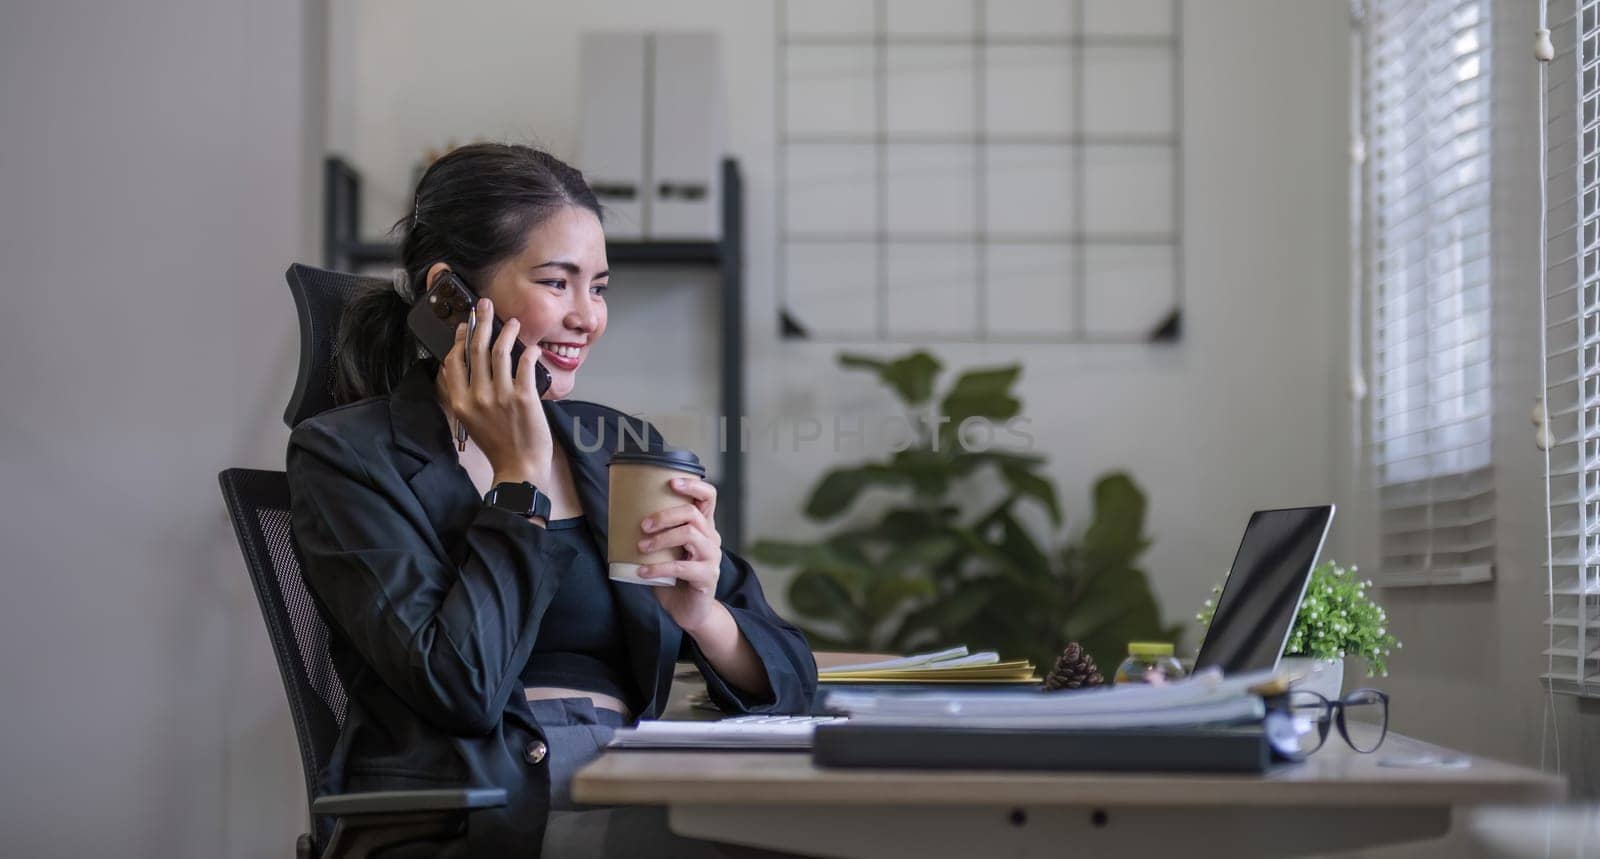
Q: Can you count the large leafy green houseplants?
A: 1